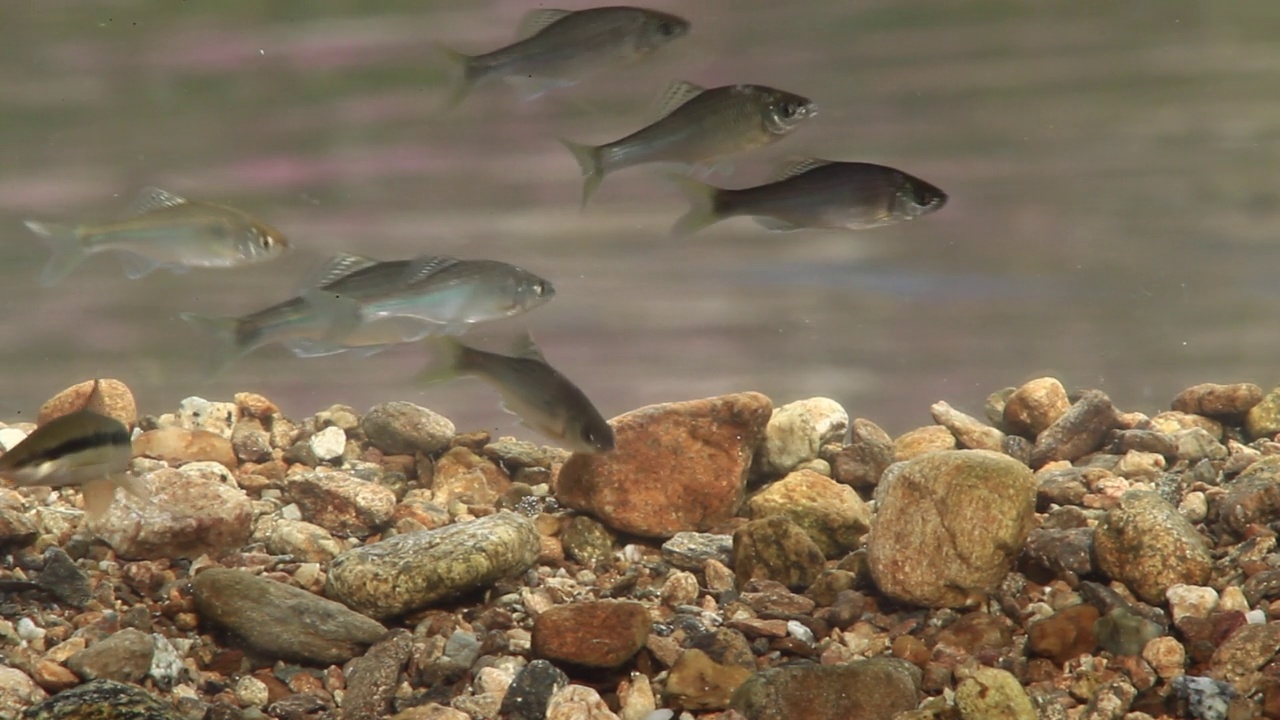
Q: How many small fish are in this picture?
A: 8